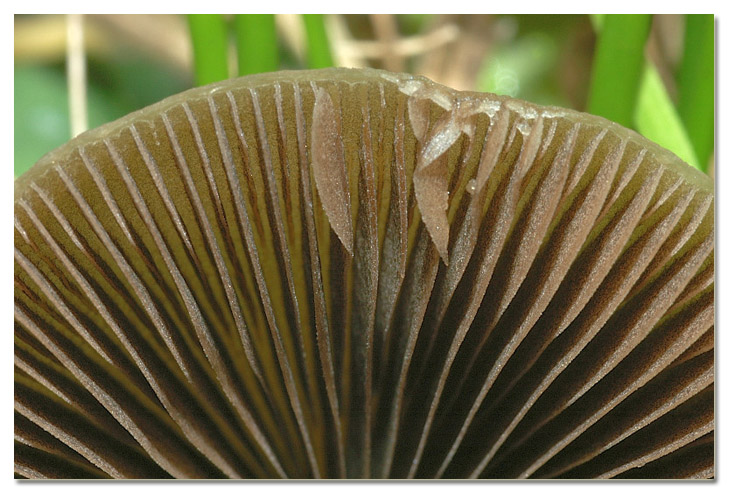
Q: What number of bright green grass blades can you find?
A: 6